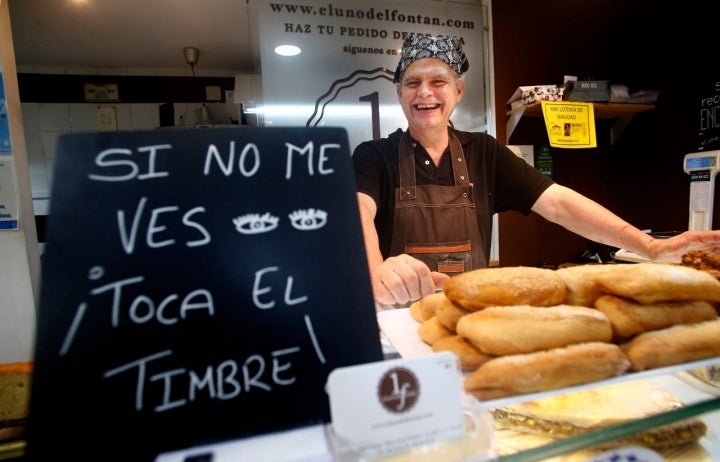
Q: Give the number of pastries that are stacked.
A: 11